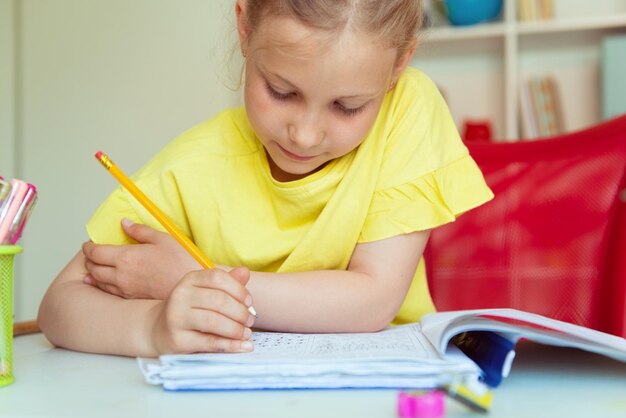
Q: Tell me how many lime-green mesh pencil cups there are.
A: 1